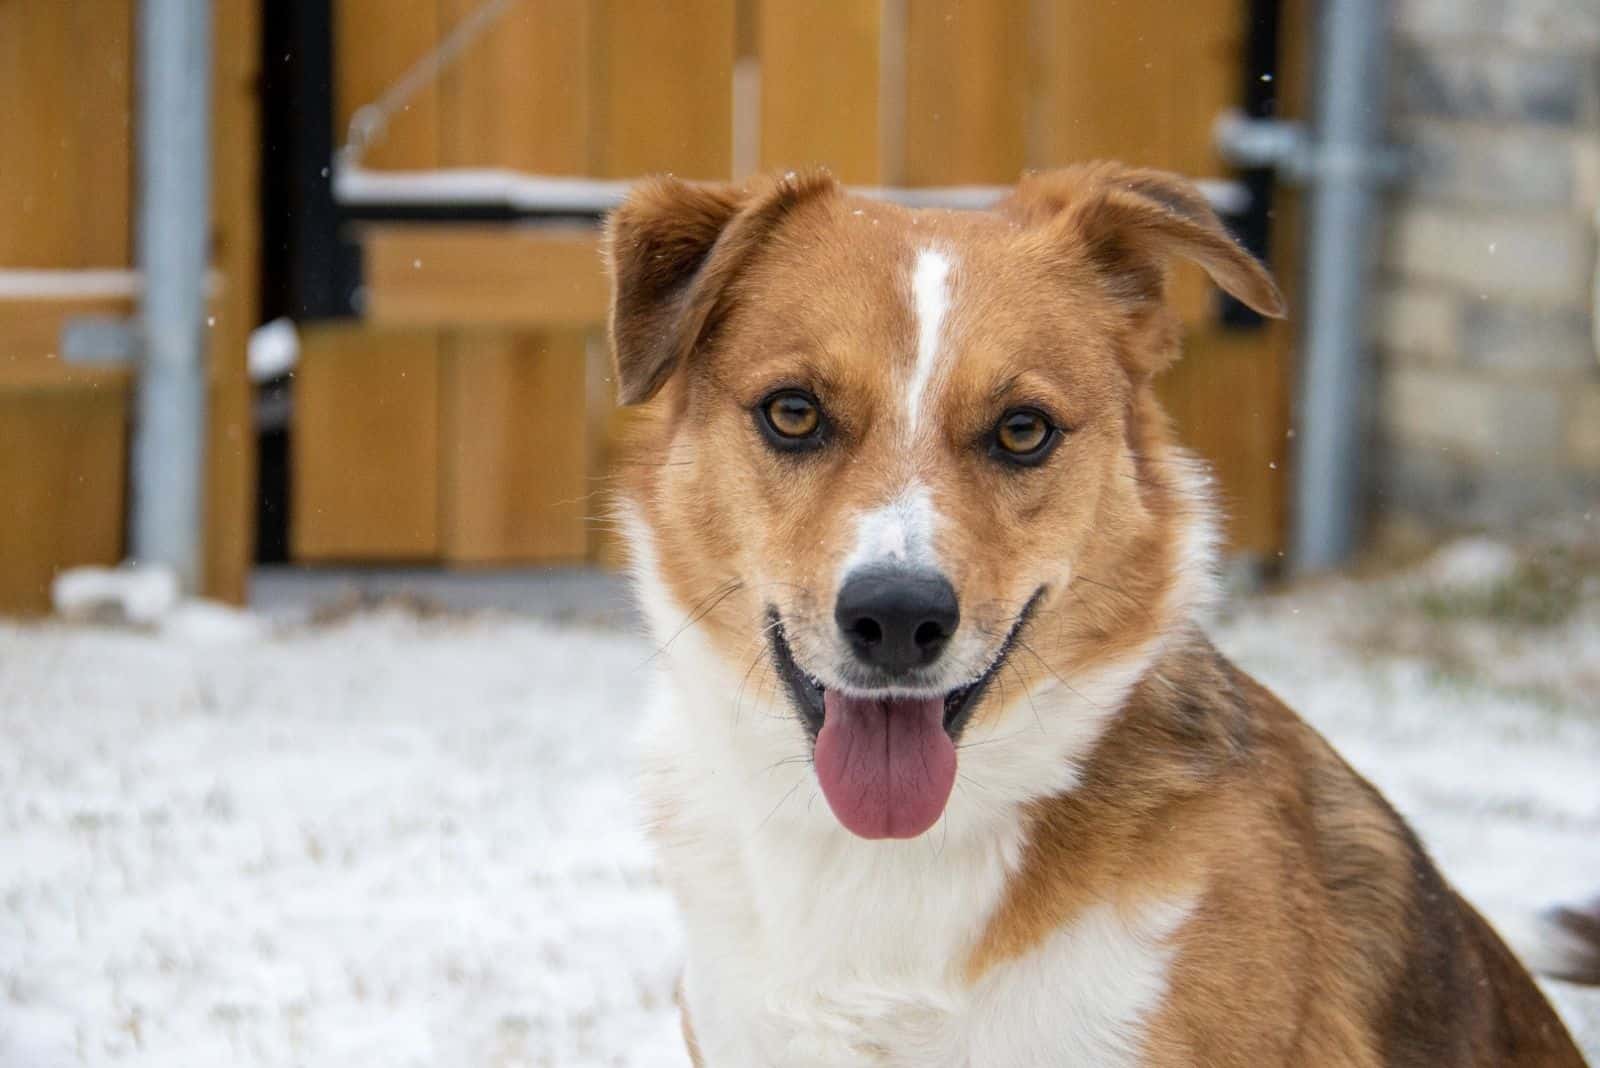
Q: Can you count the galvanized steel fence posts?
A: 2